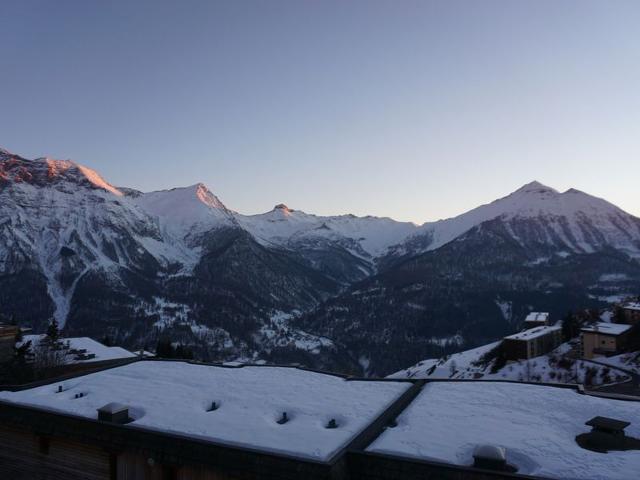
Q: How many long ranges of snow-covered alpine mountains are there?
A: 1